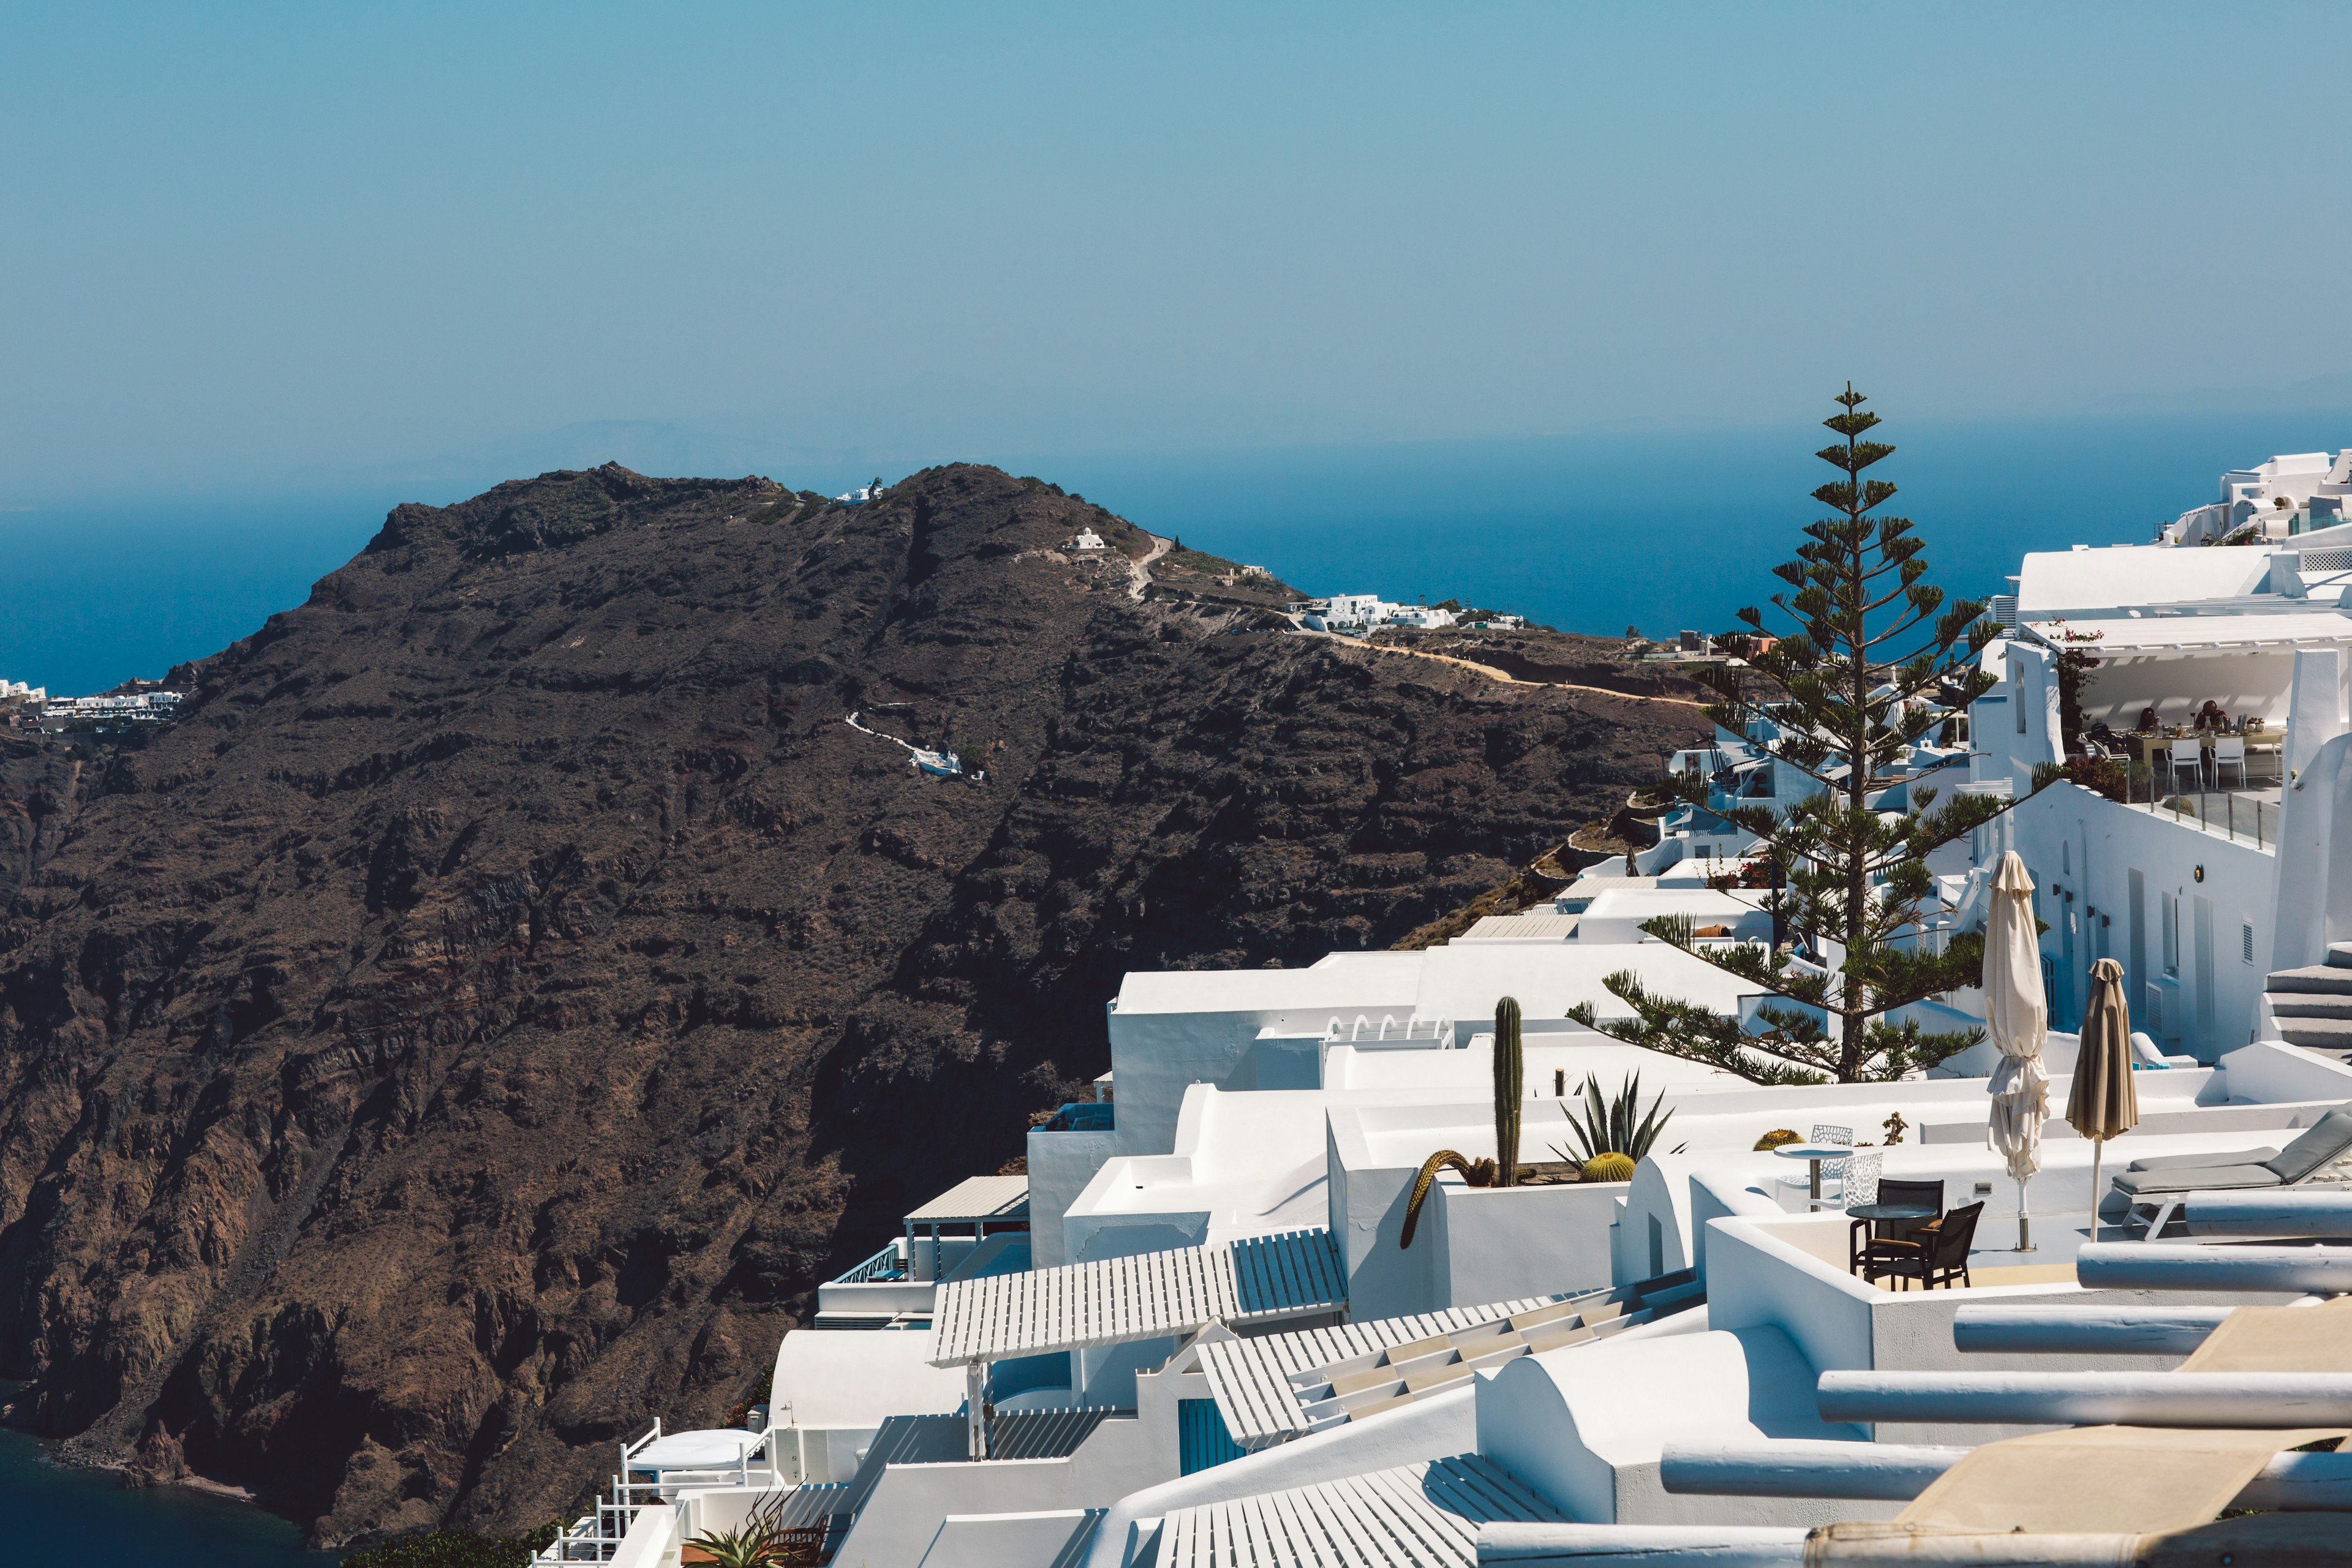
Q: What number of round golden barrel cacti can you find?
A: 2